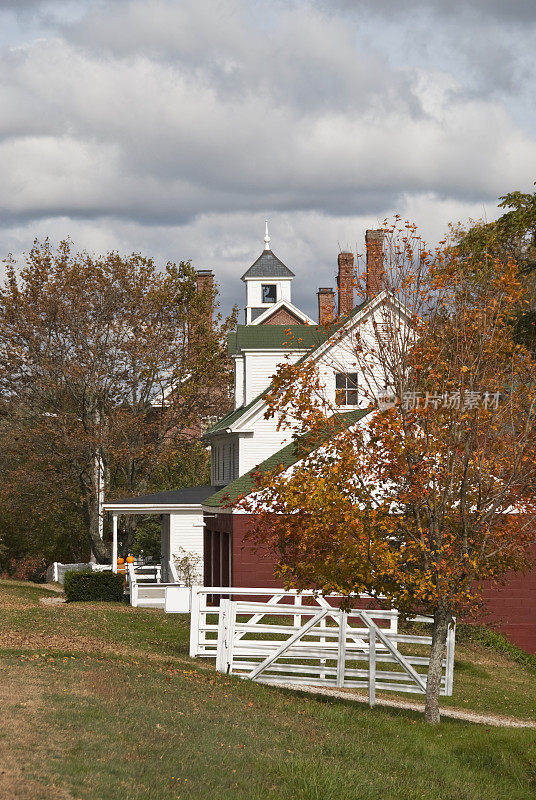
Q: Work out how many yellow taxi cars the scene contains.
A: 0